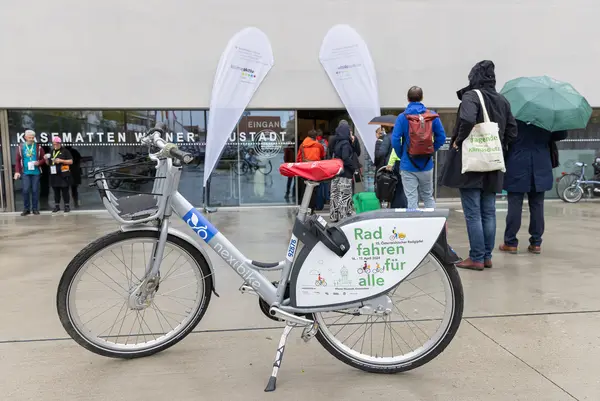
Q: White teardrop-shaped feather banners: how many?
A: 2